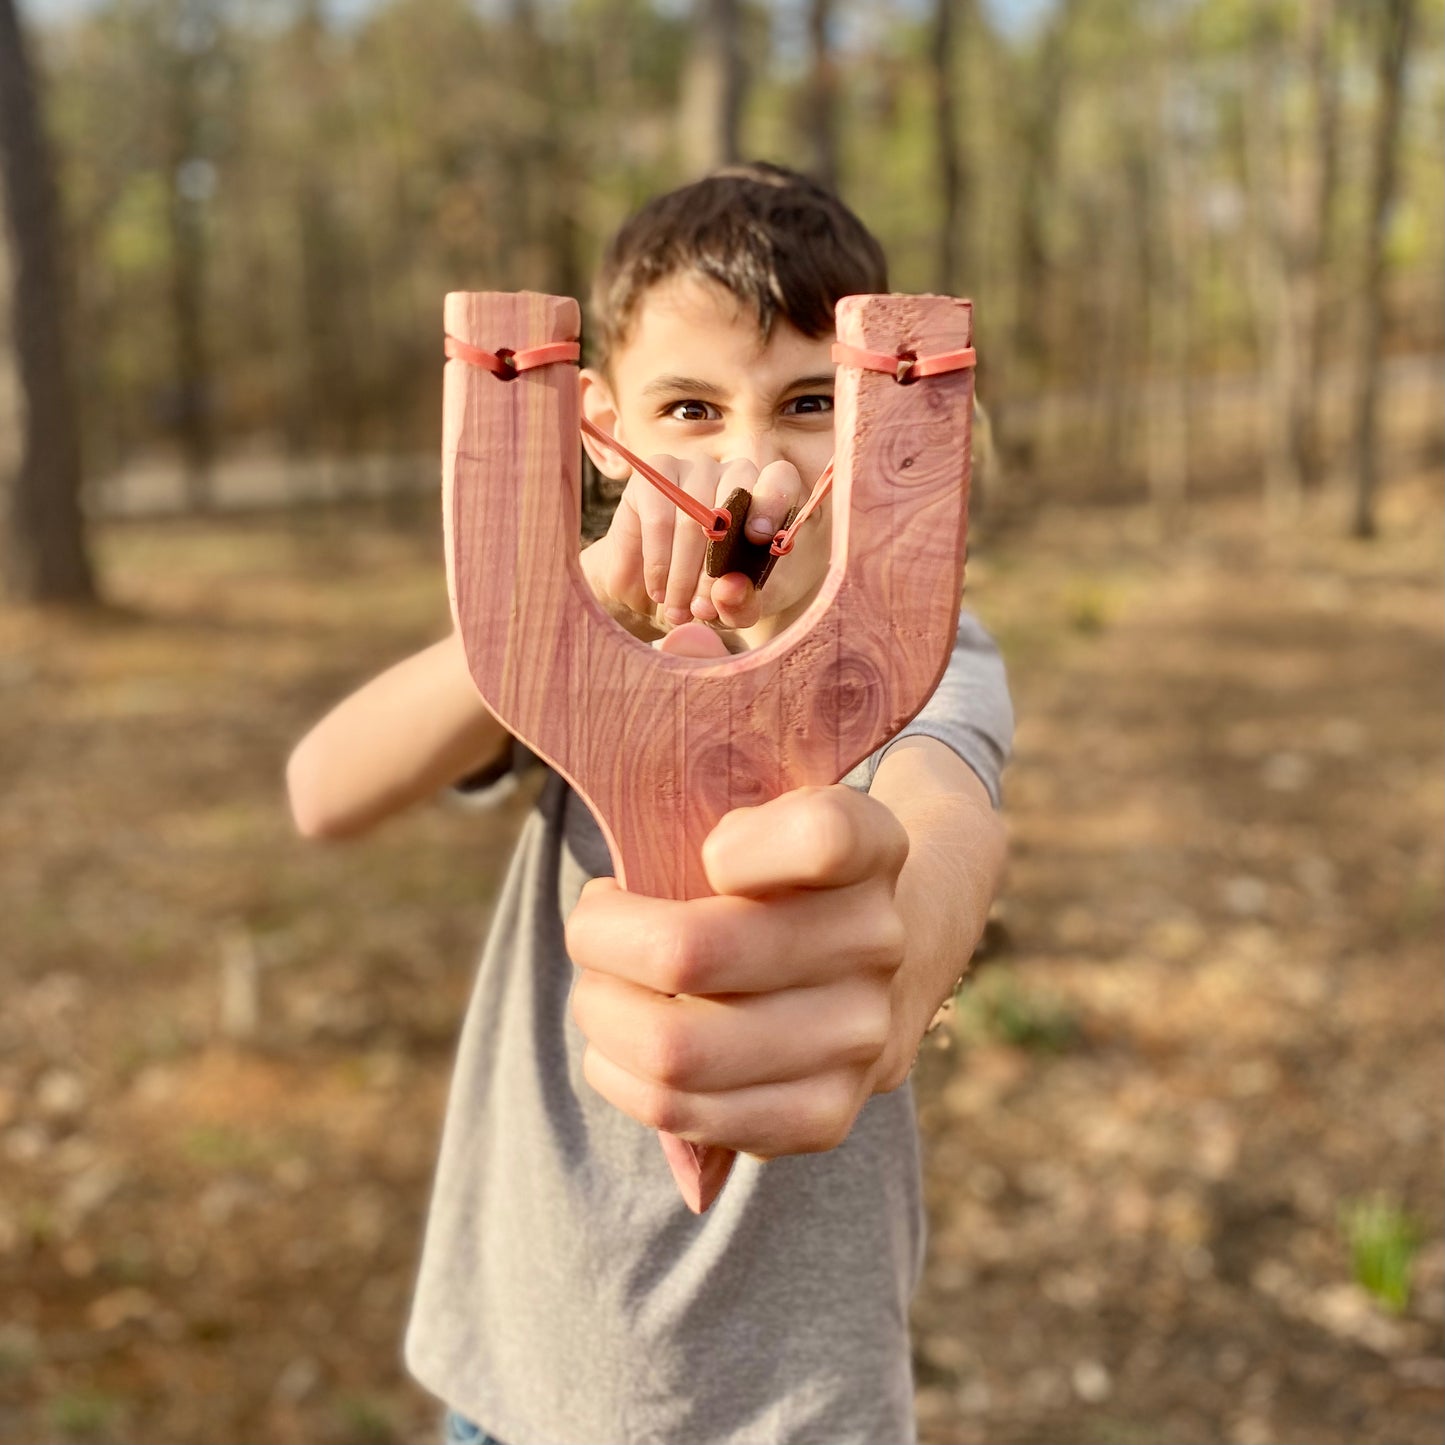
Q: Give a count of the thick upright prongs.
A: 2